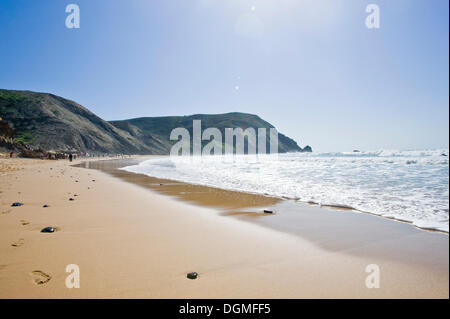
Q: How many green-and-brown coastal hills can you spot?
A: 2